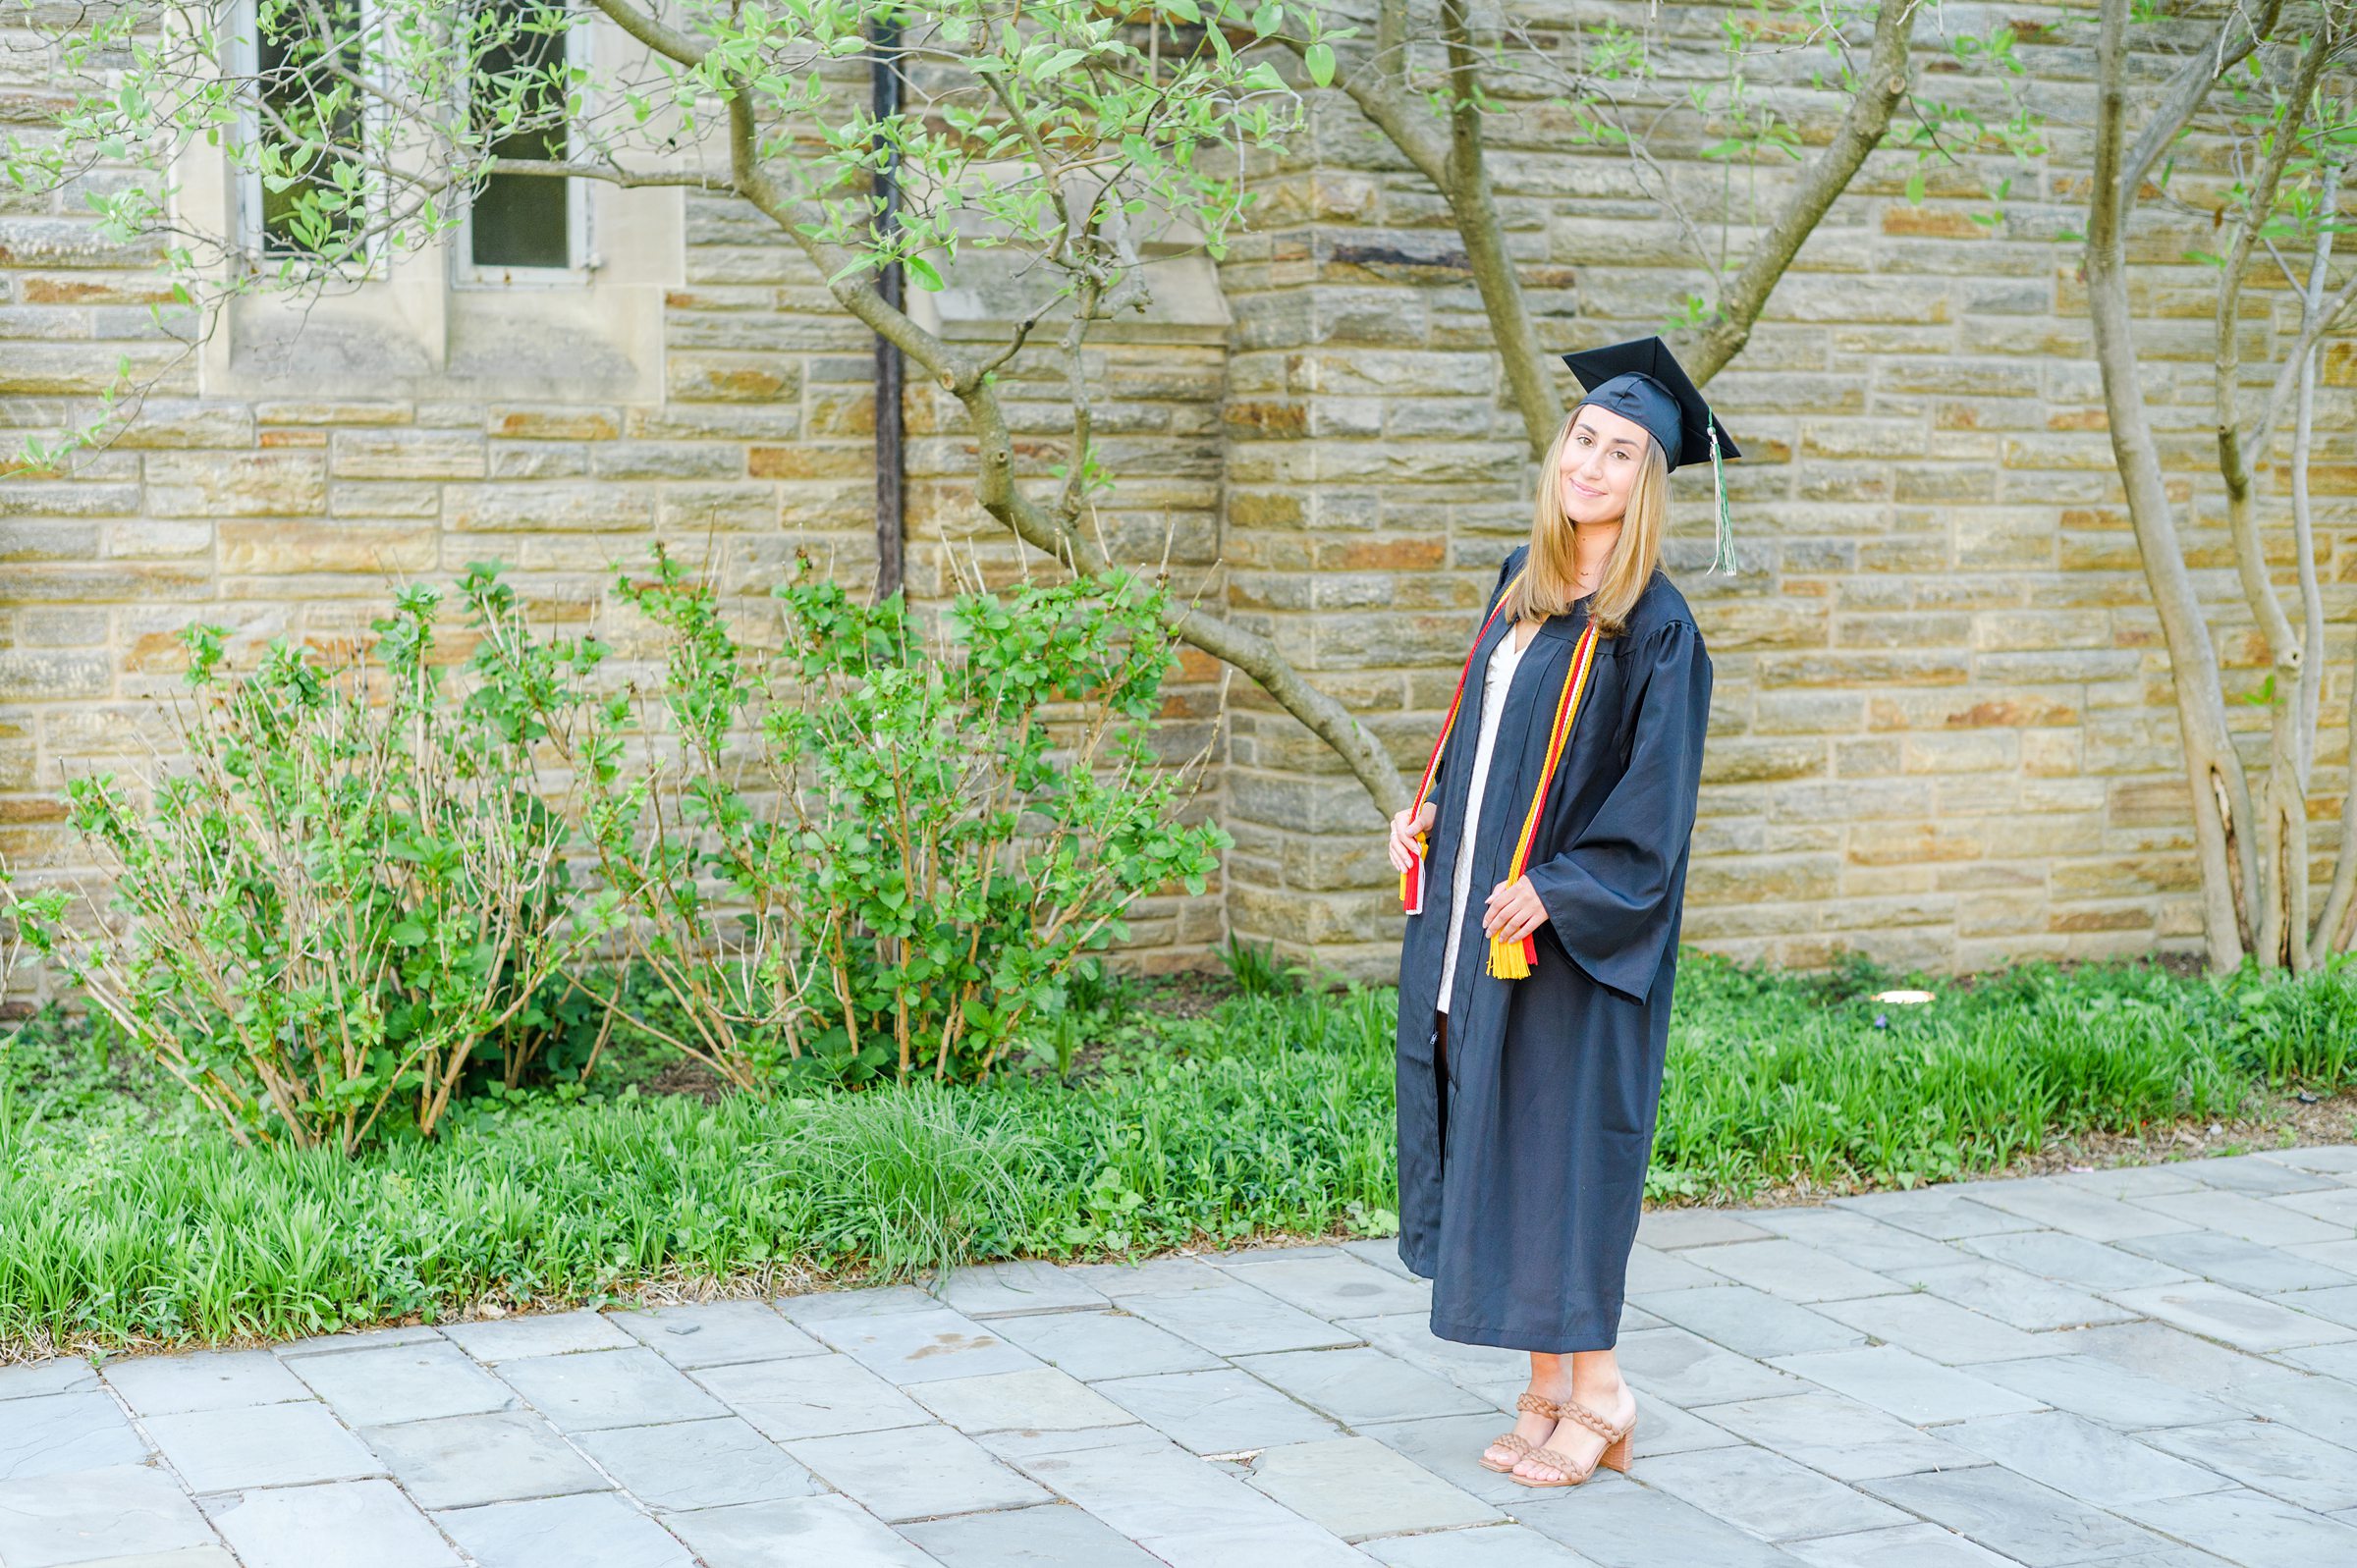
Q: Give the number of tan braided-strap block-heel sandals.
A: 2